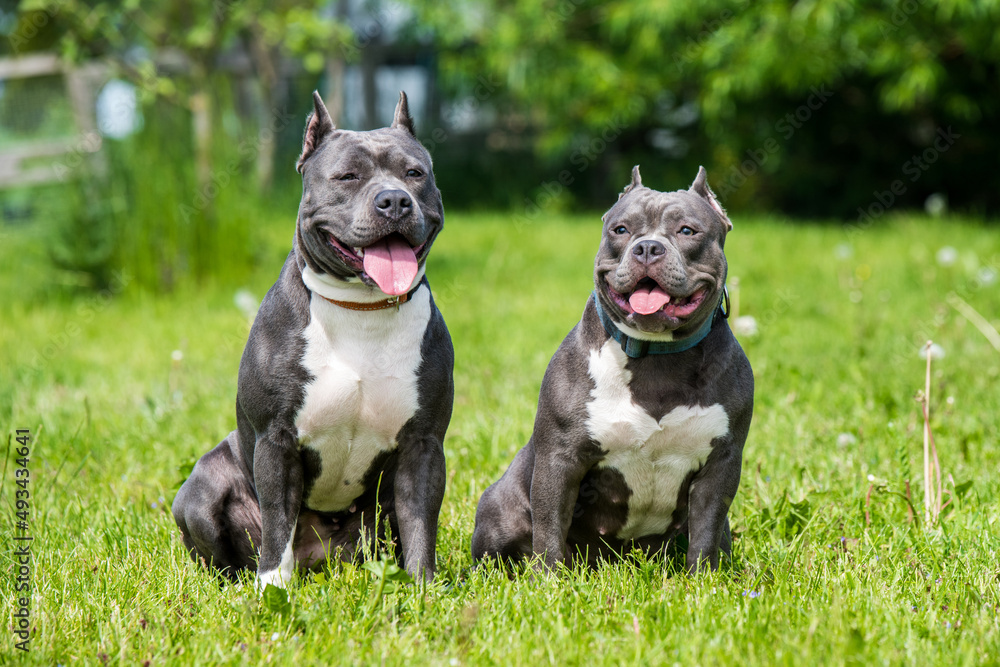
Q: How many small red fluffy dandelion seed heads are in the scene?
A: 0